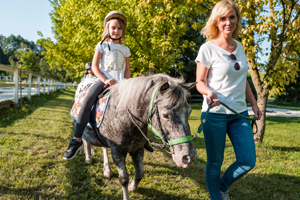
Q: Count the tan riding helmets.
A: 1